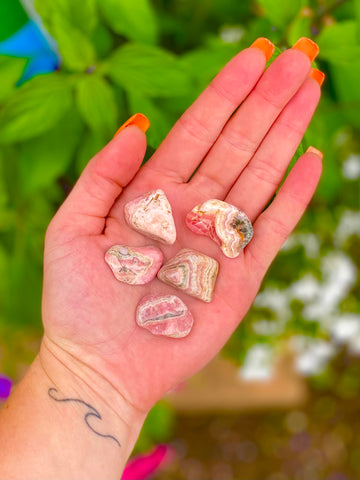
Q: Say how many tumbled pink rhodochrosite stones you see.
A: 5